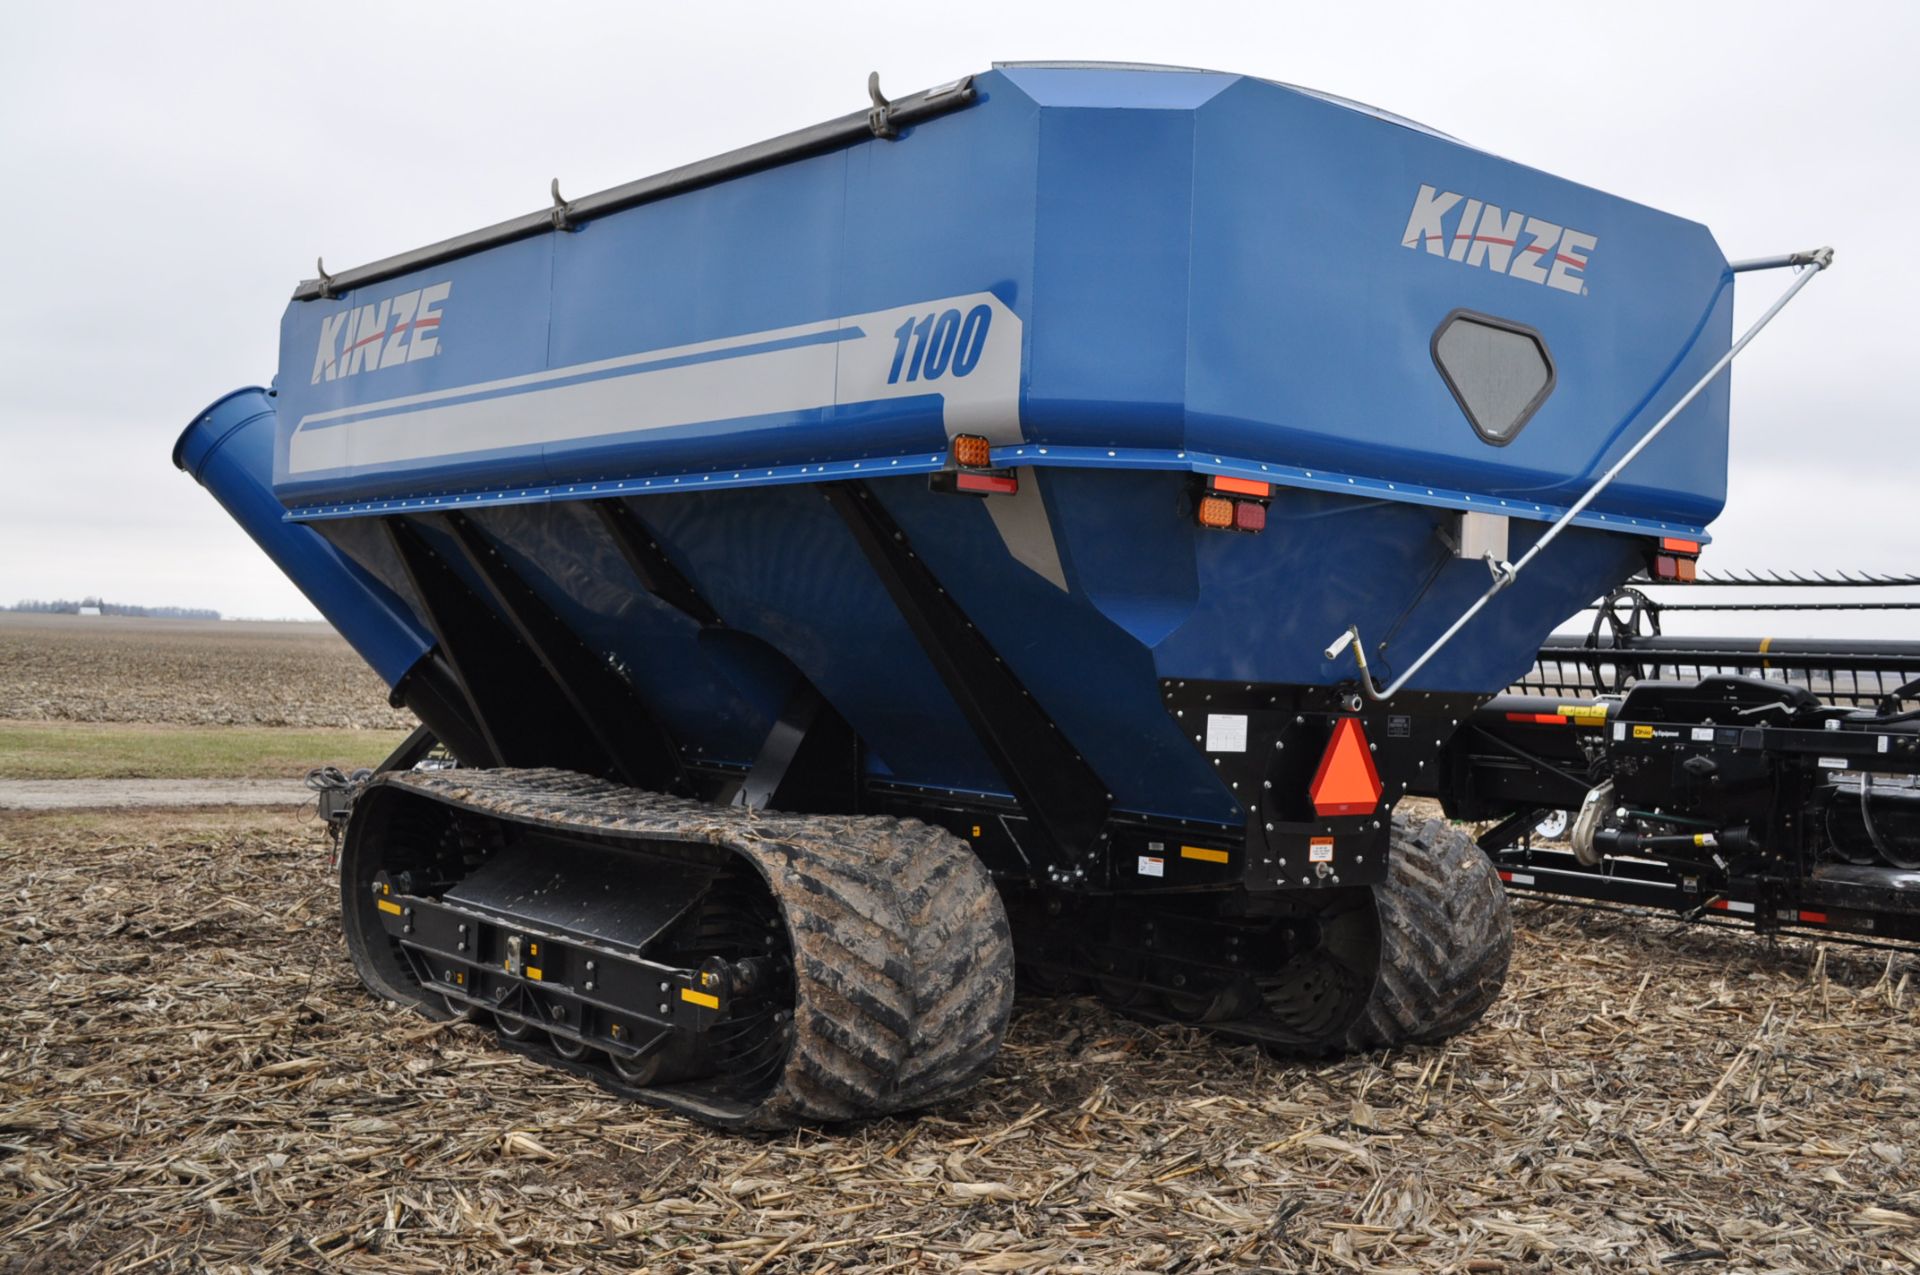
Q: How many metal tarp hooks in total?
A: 3